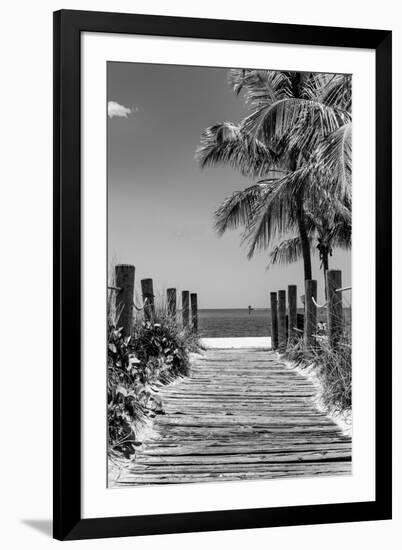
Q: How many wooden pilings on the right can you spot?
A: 5